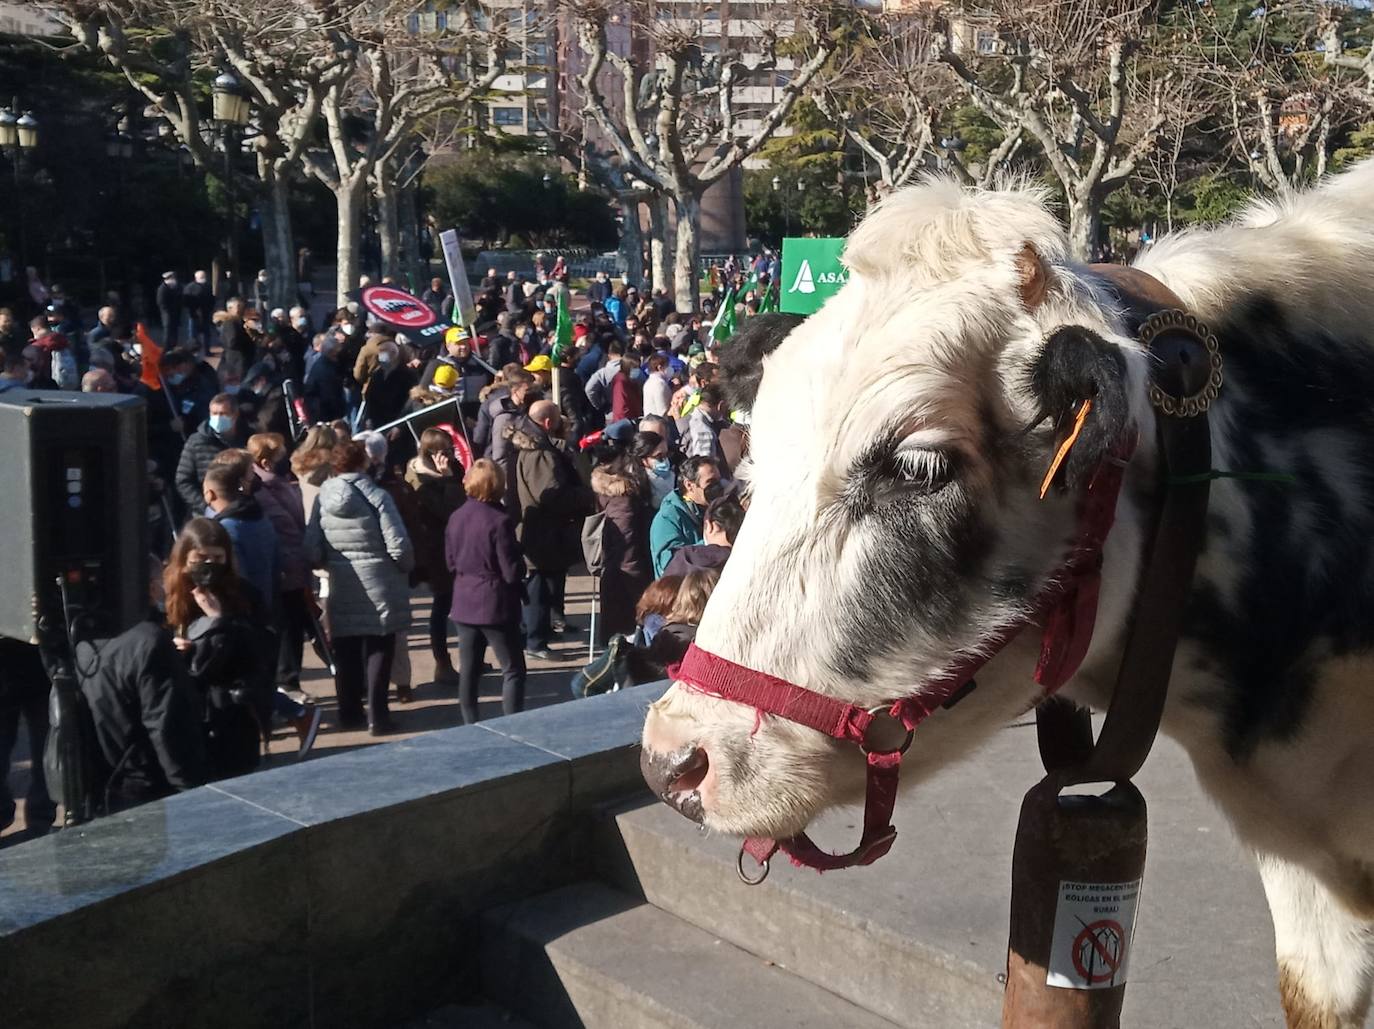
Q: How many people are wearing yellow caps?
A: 3